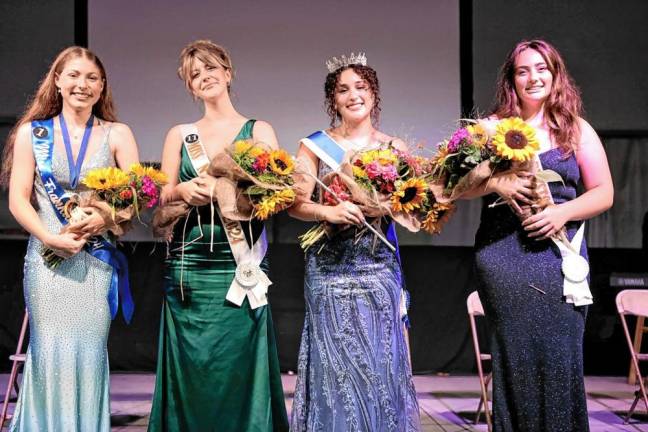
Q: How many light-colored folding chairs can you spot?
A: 3